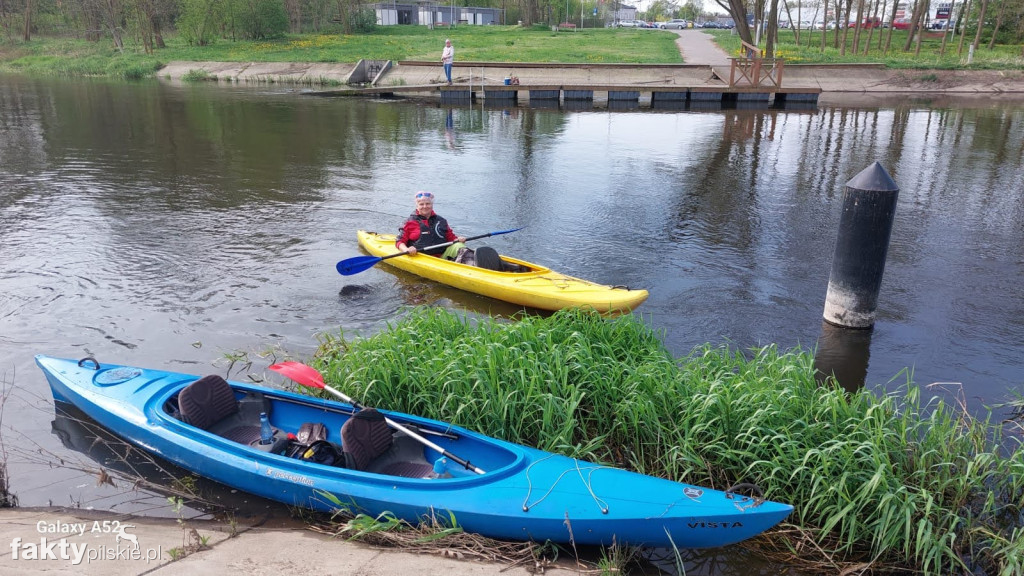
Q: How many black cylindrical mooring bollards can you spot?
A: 1